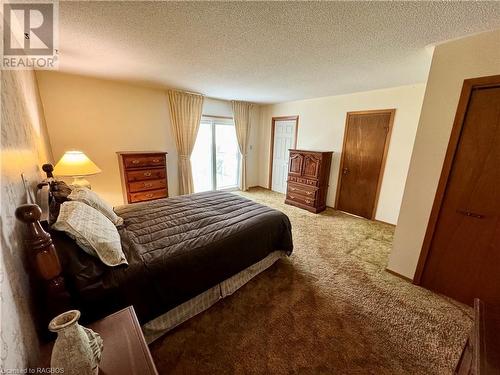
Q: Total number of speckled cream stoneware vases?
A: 1